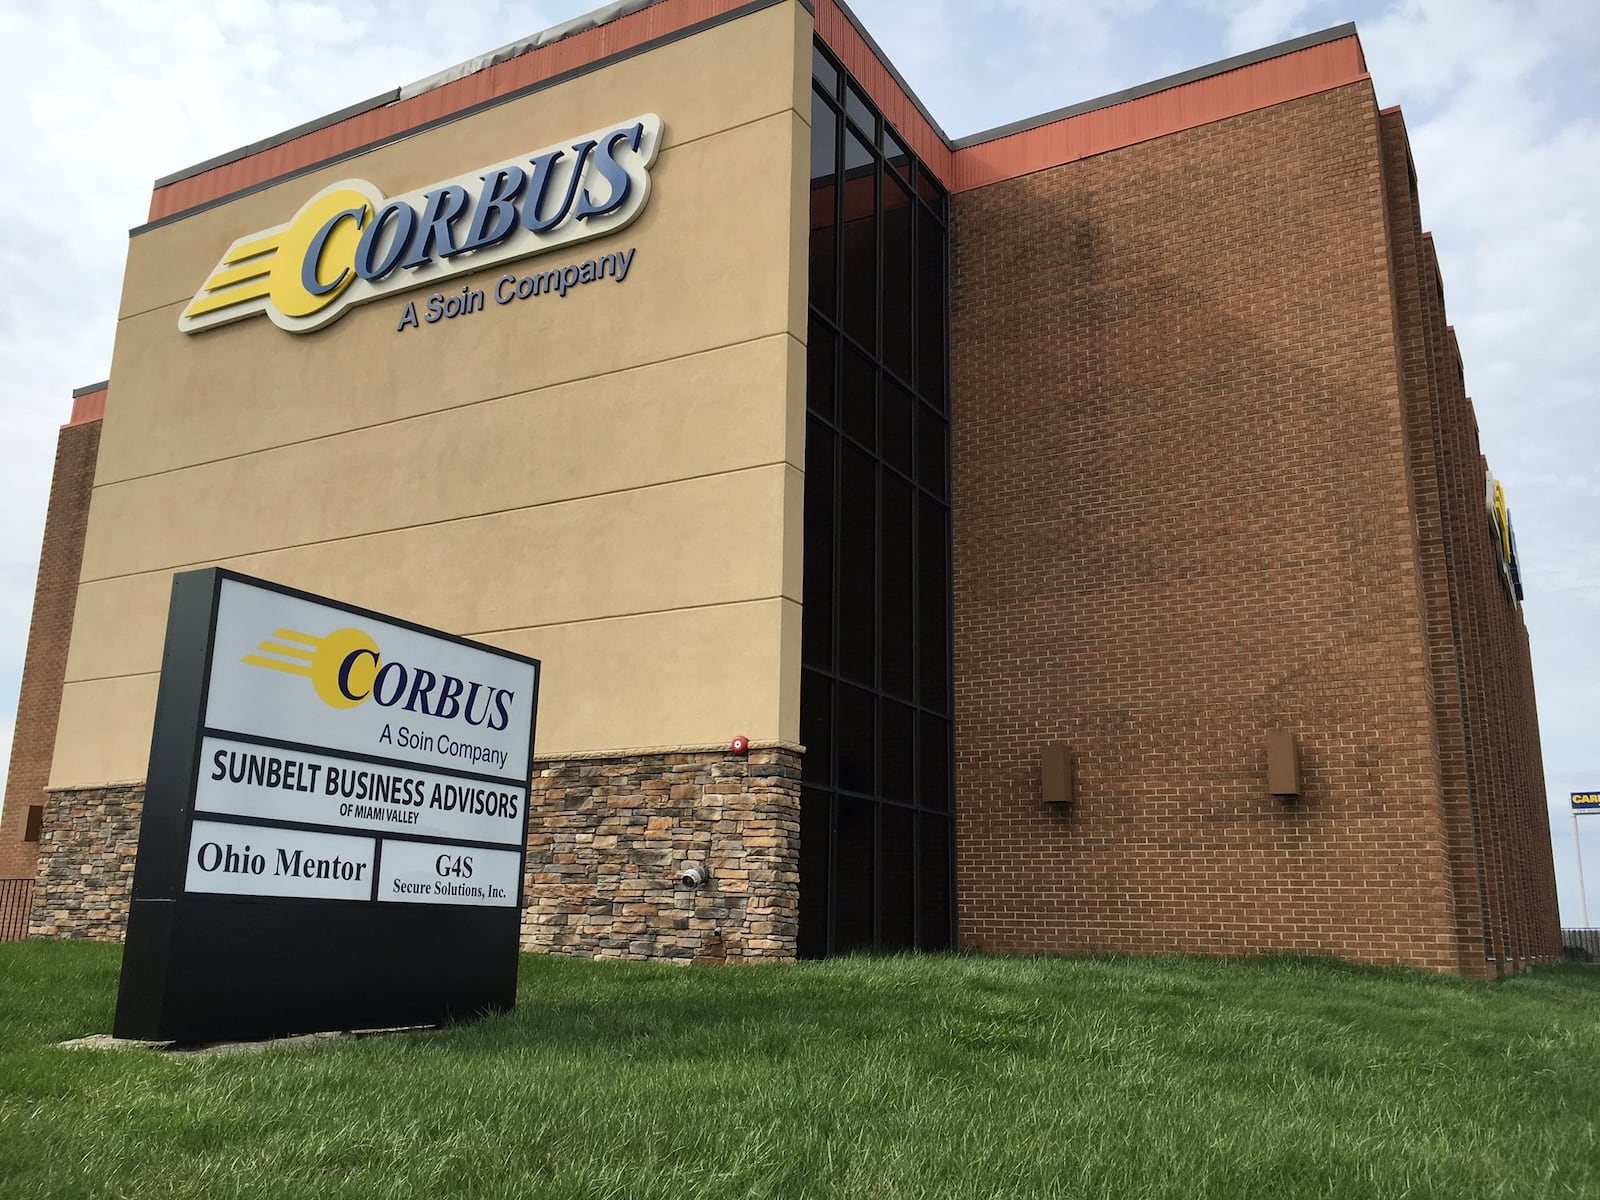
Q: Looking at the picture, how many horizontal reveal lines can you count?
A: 4